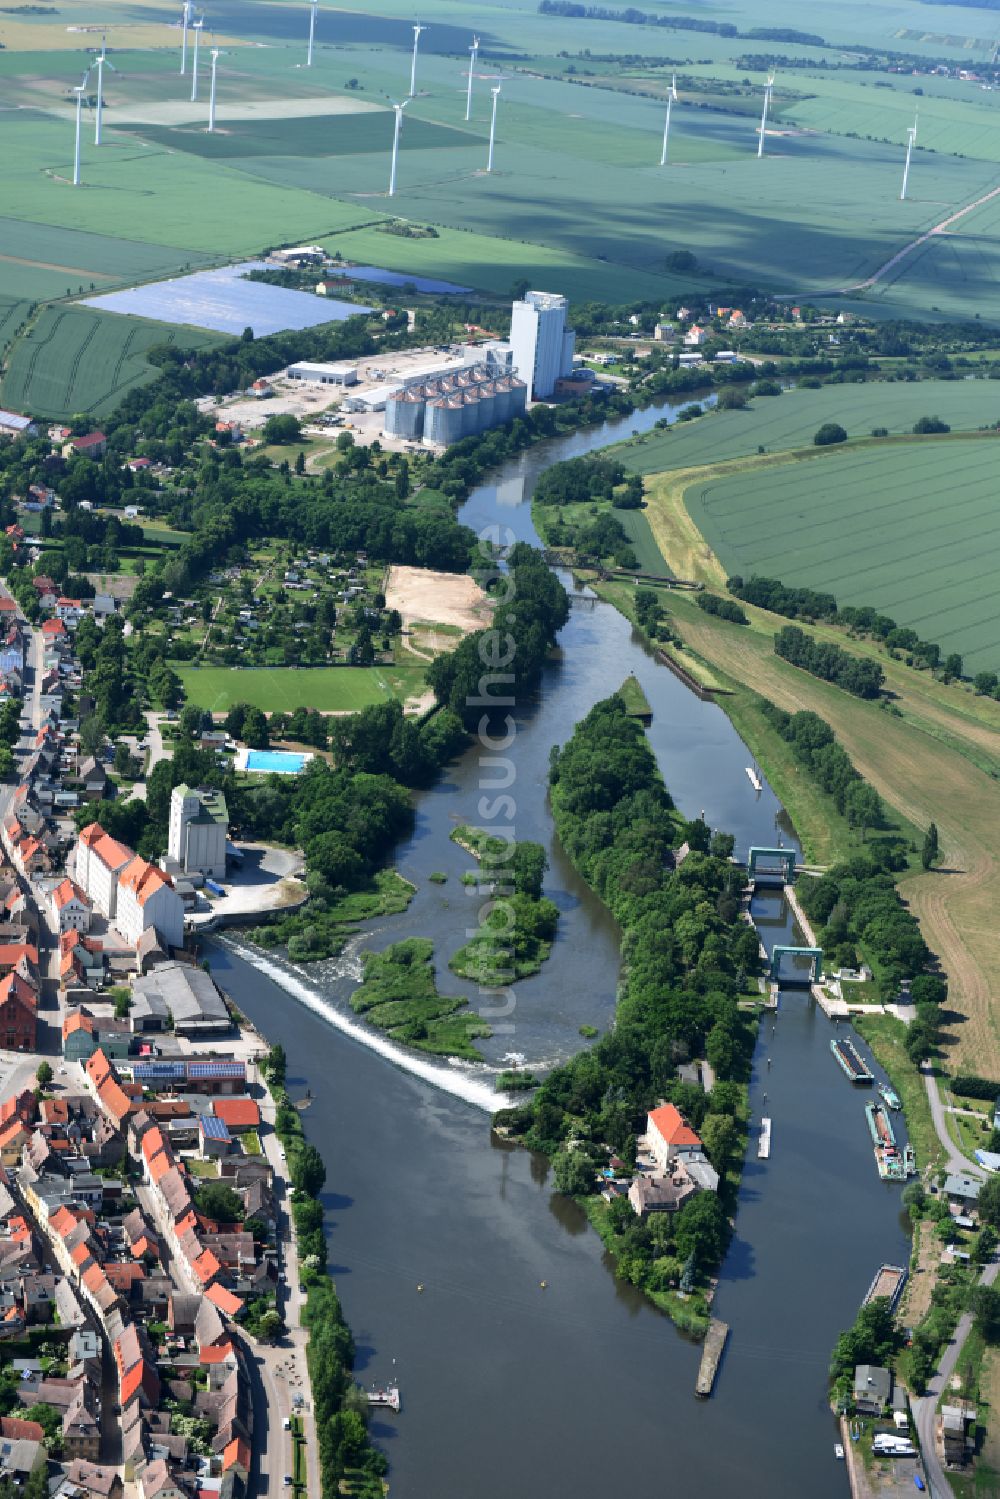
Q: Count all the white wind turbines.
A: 13